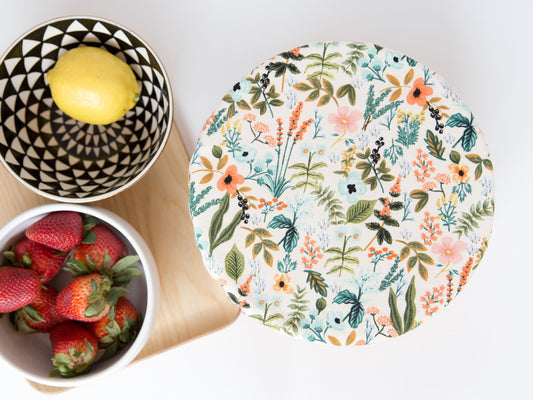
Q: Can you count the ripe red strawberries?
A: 8